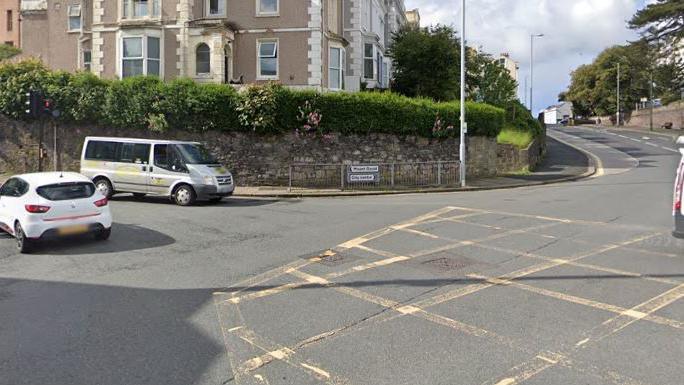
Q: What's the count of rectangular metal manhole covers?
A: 2